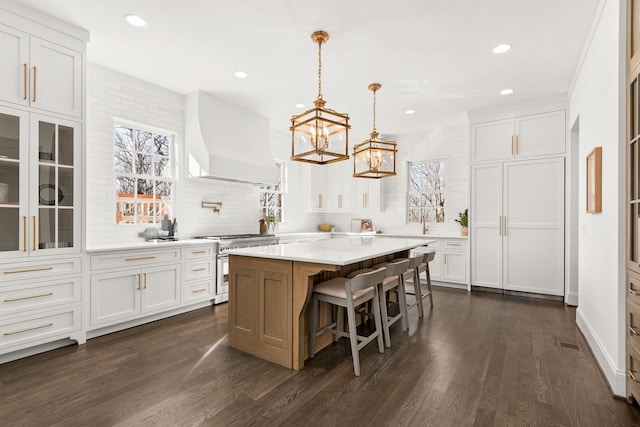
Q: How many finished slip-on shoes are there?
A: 0